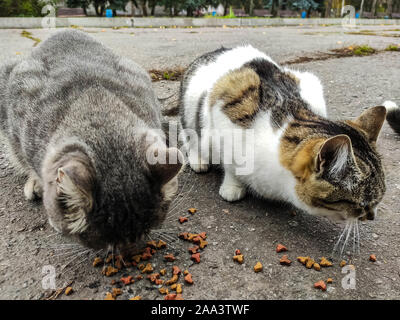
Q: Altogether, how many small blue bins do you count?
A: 4